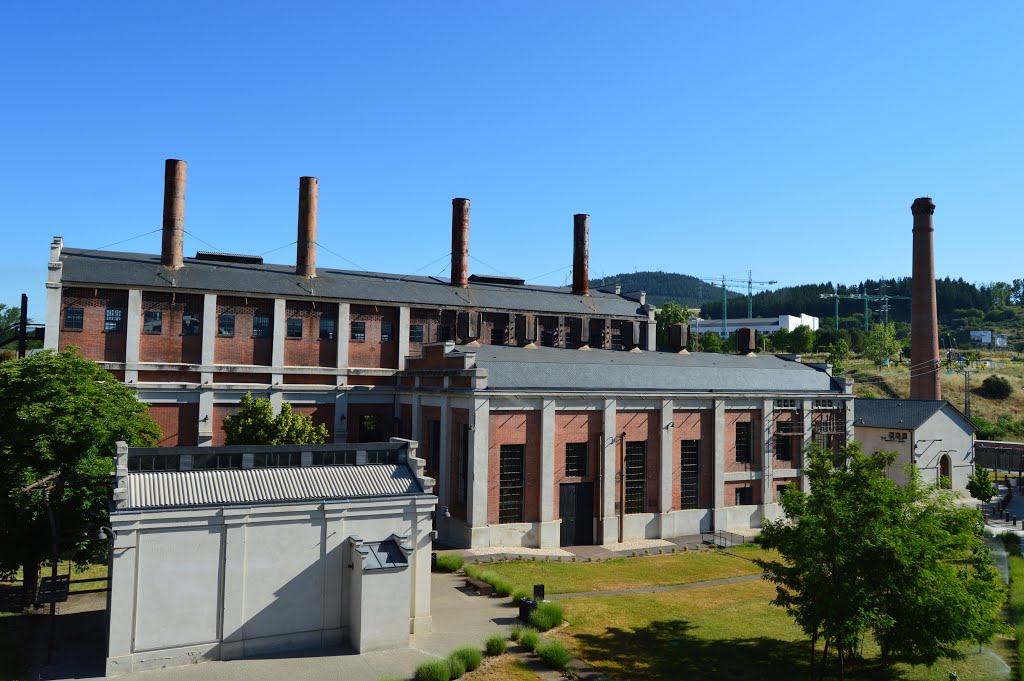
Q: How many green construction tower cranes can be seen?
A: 4